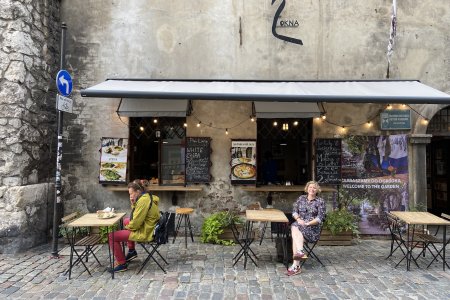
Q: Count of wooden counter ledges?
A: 2